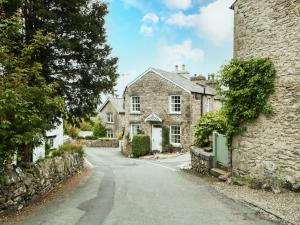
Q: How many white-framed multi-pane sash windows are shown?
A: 4